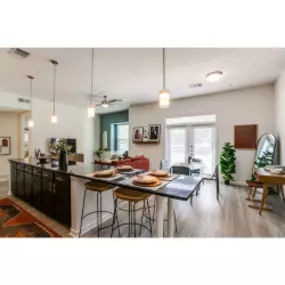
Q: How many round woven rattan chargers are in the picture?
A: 4